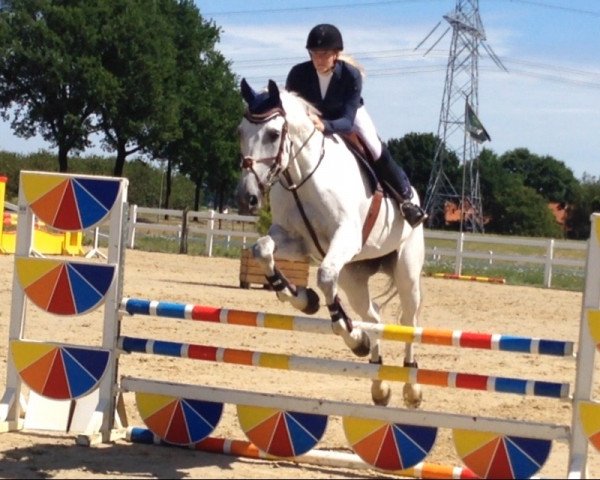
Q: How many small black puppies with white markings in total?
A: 0